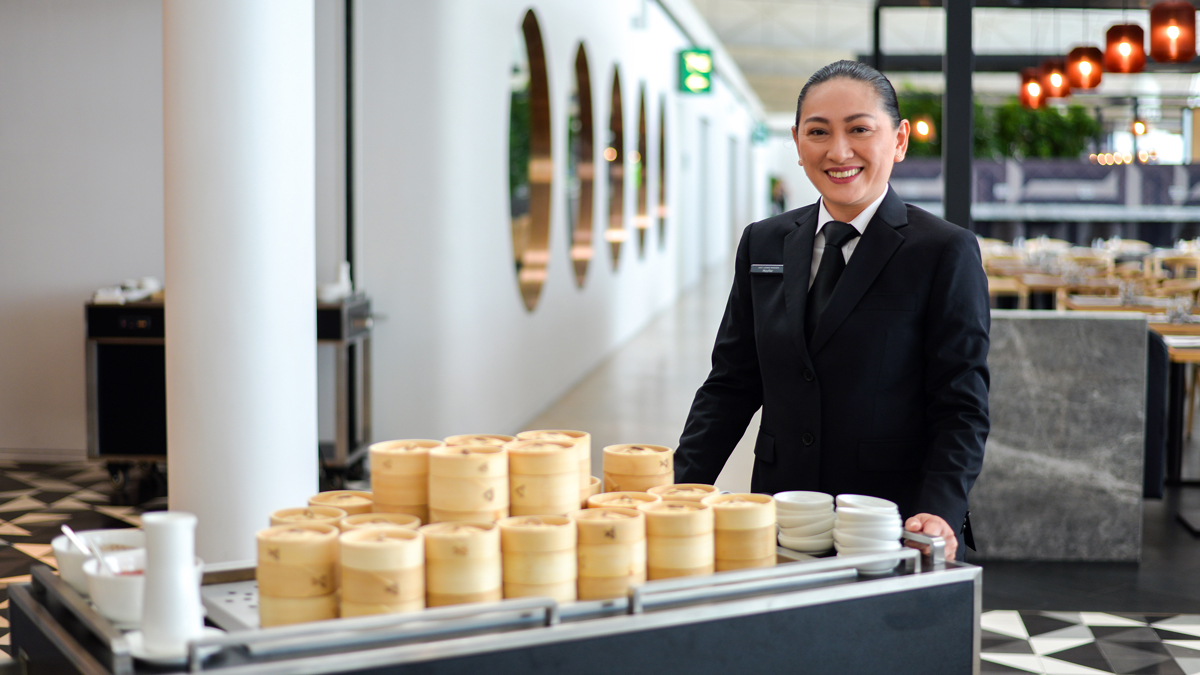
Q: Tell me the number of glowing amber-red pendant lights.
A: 5